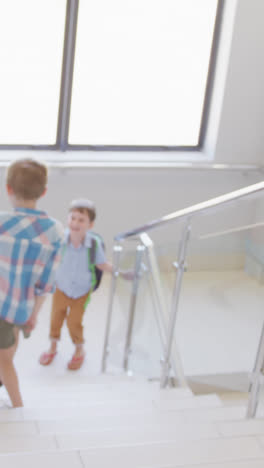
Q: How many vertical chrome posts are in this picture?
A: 4